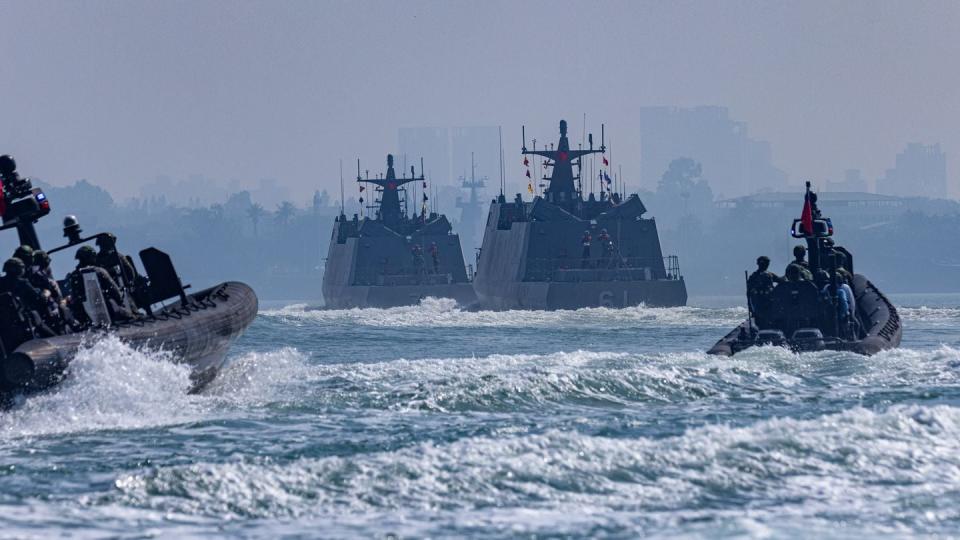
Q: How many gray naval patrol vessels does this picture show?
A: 2